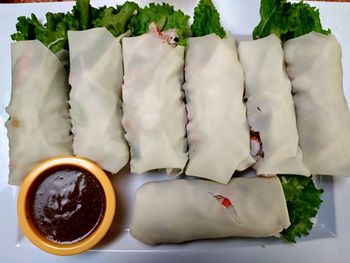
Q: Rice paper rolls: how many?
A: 7